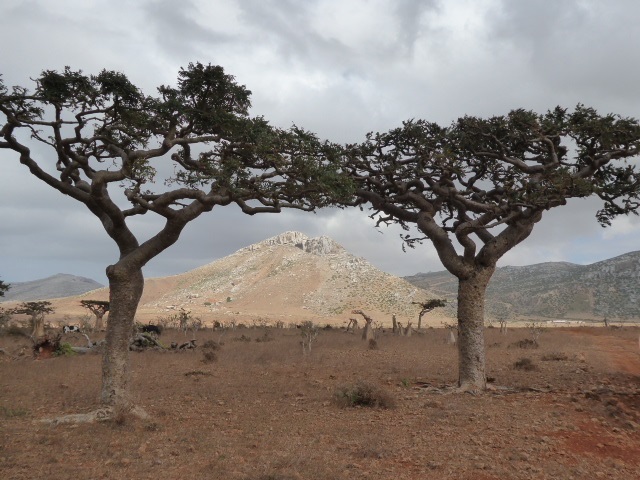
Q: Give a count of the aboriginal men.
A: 0